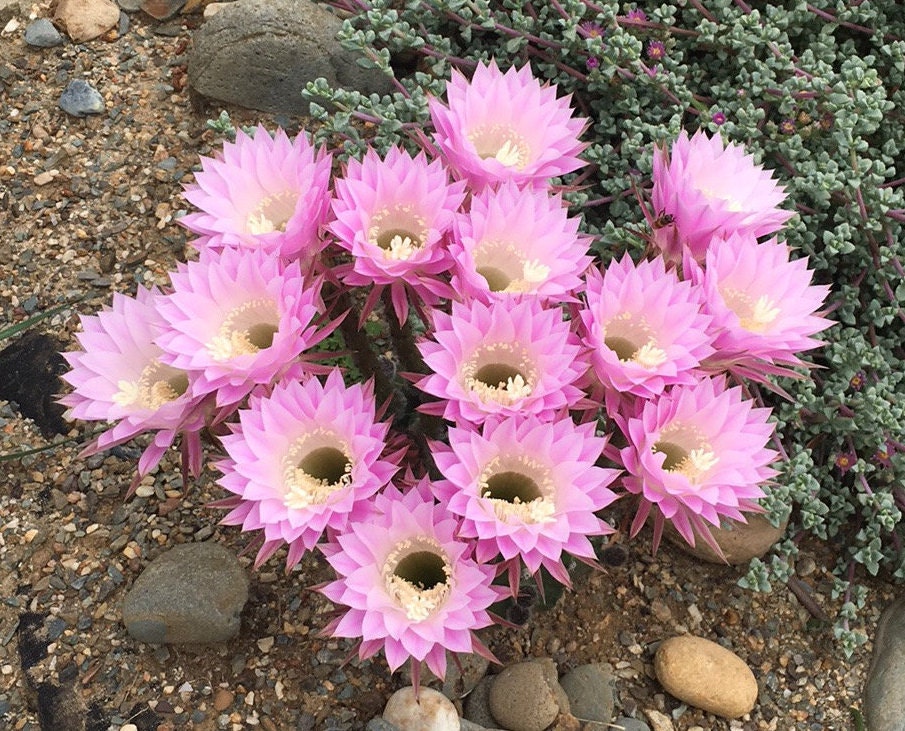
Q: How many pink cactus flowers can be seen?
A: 14